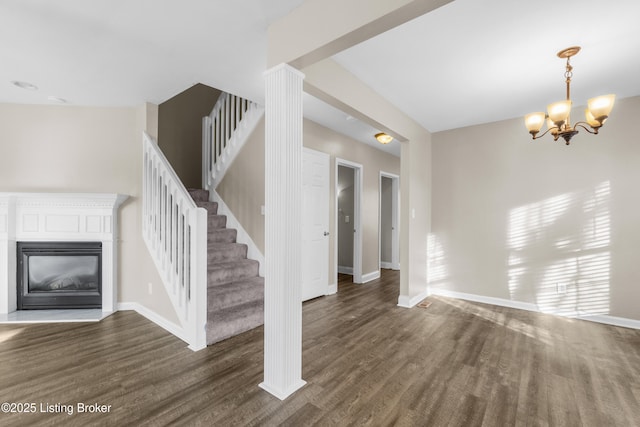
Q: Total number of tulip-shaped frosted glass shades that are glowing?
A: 5